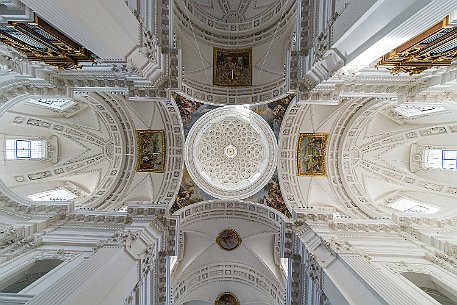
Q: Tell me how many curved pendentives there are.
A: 4